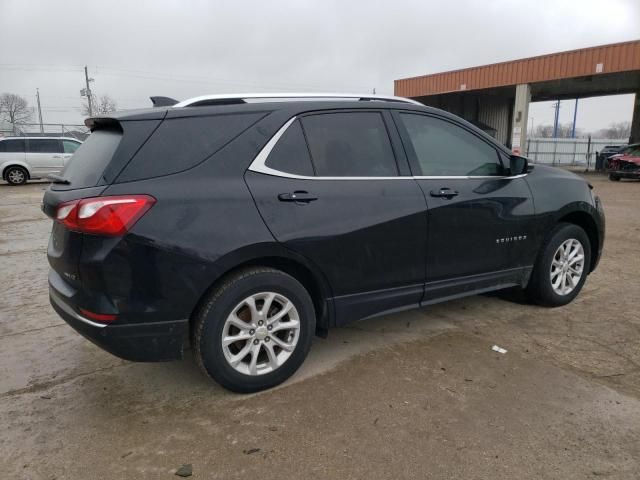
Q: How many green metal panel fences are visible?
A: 0